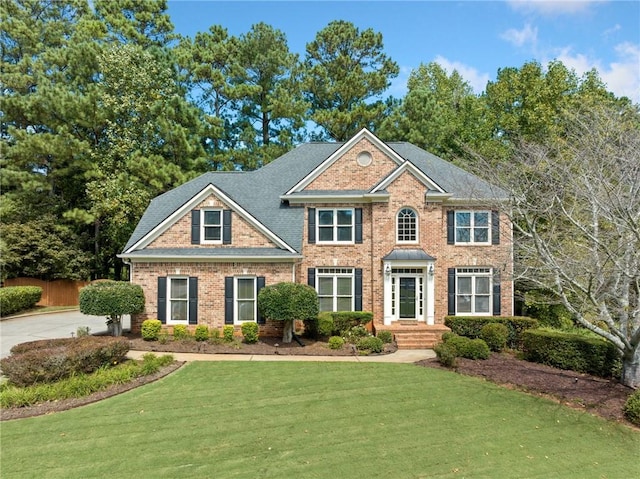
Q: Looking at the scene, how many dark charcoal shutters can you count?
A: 14